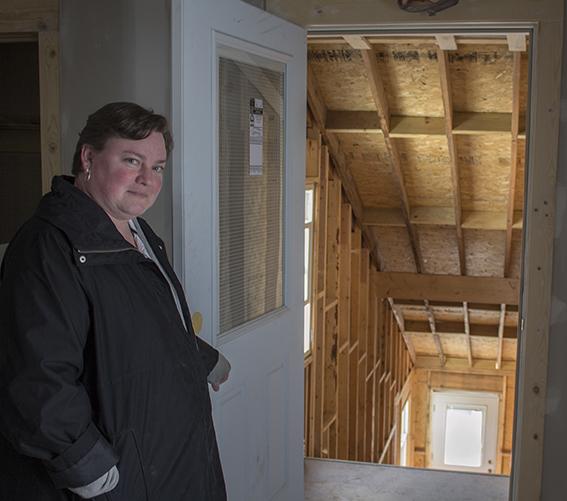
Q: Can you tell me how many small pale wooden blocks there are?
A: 3